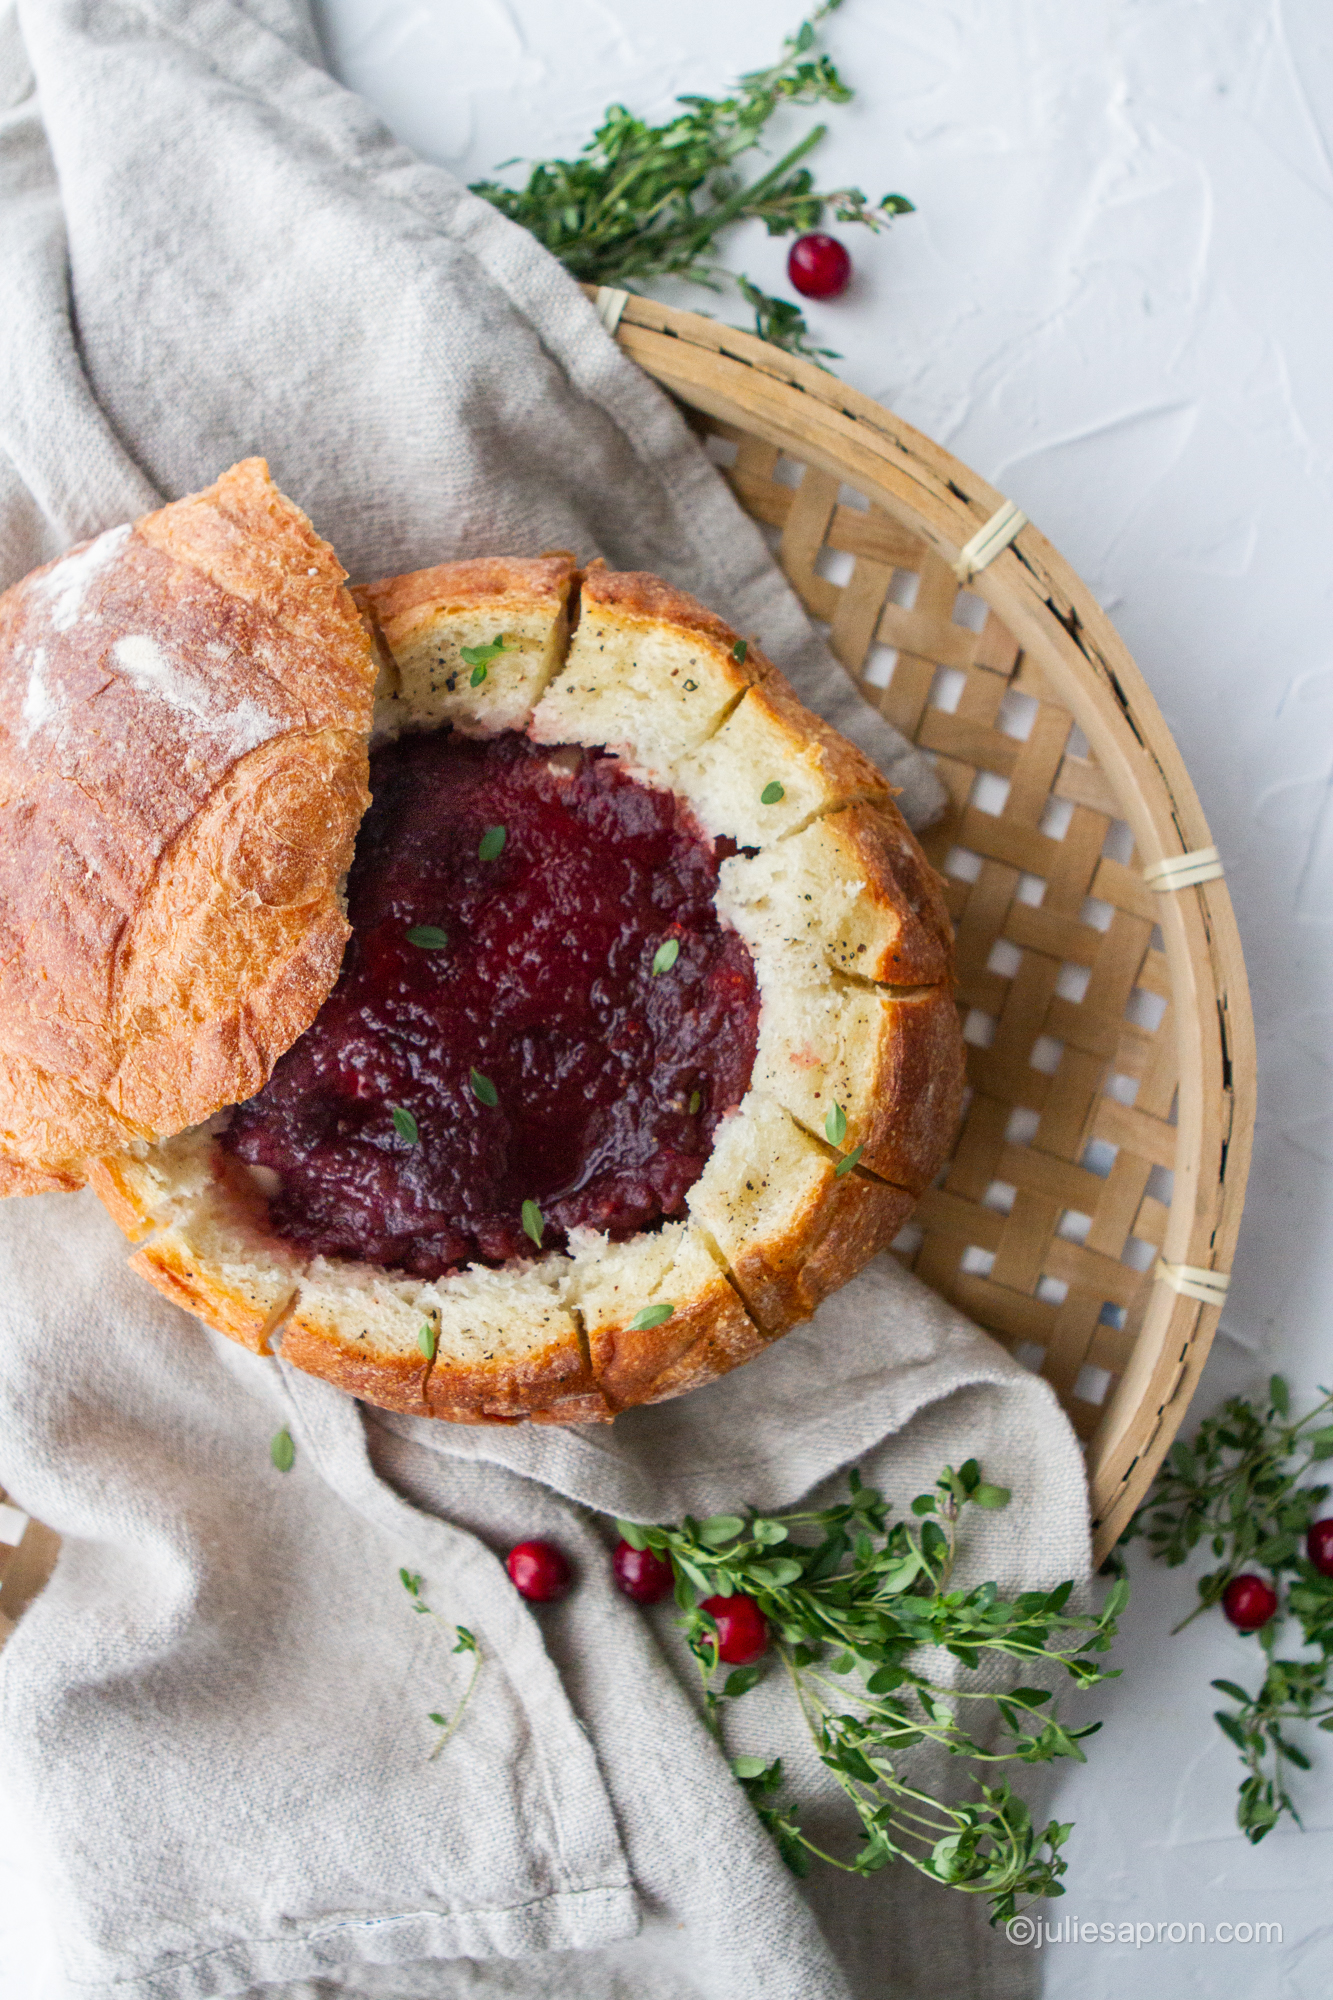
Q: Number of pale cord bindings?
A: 4